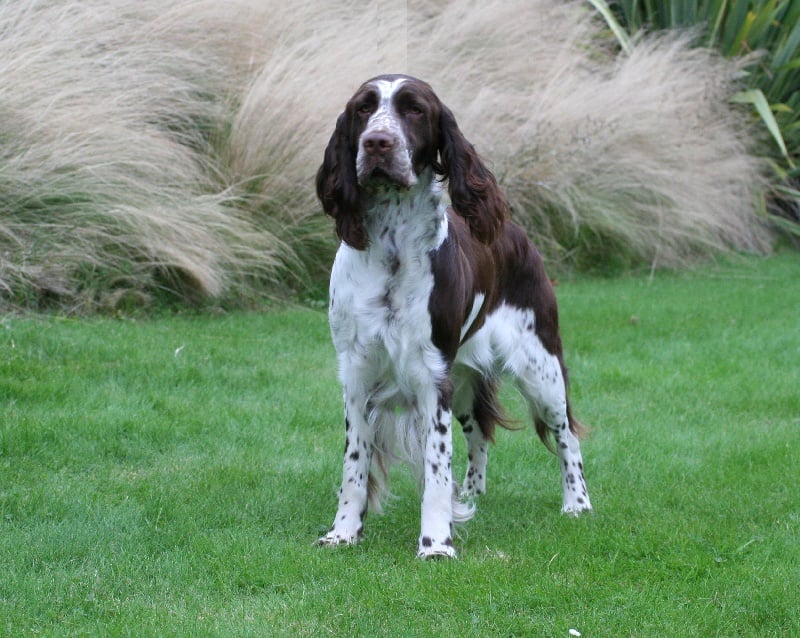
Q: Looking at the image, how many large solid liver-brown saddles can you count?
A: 1